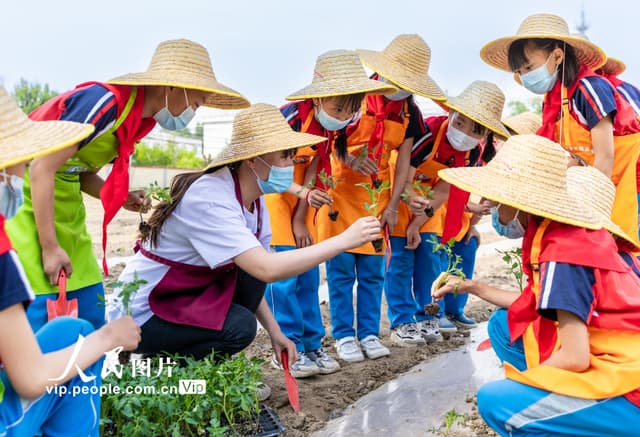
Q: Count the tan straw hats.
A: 11